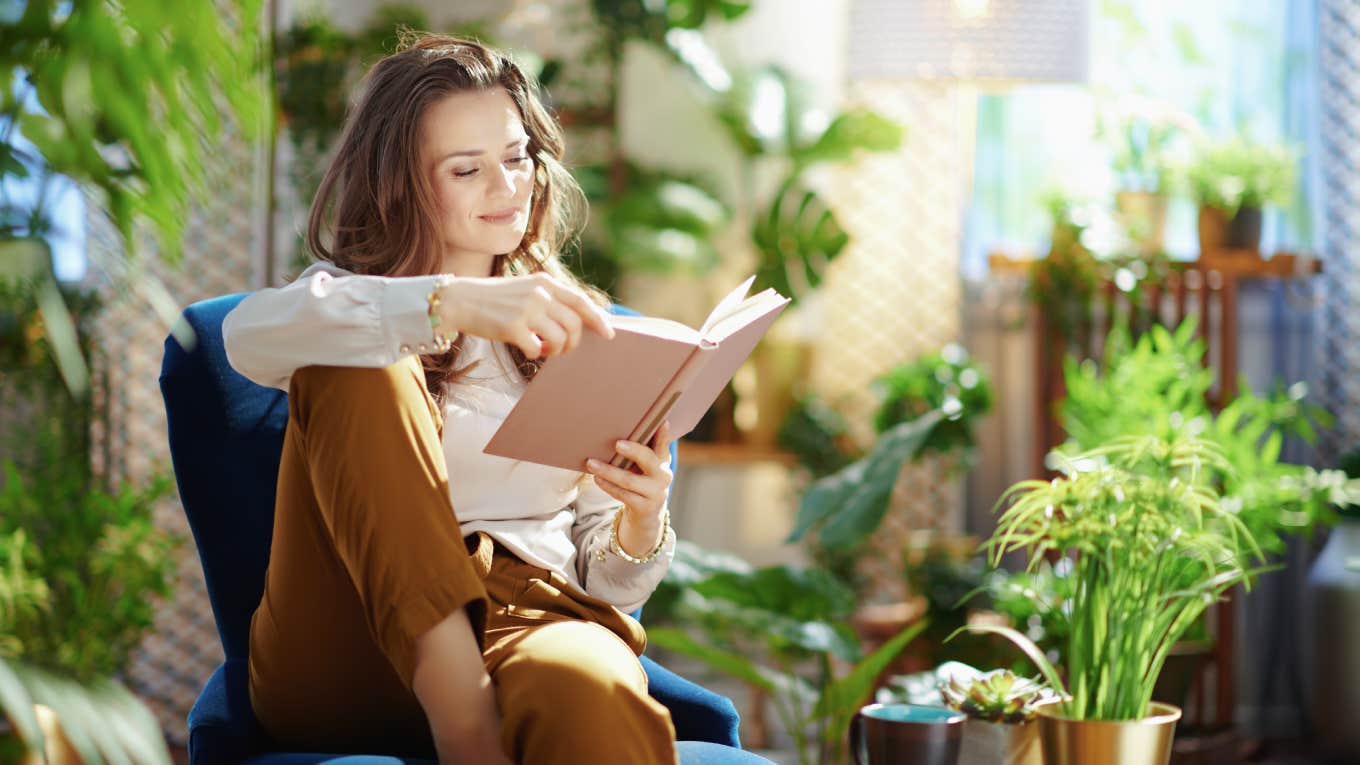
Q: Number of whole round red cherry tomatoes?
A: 0